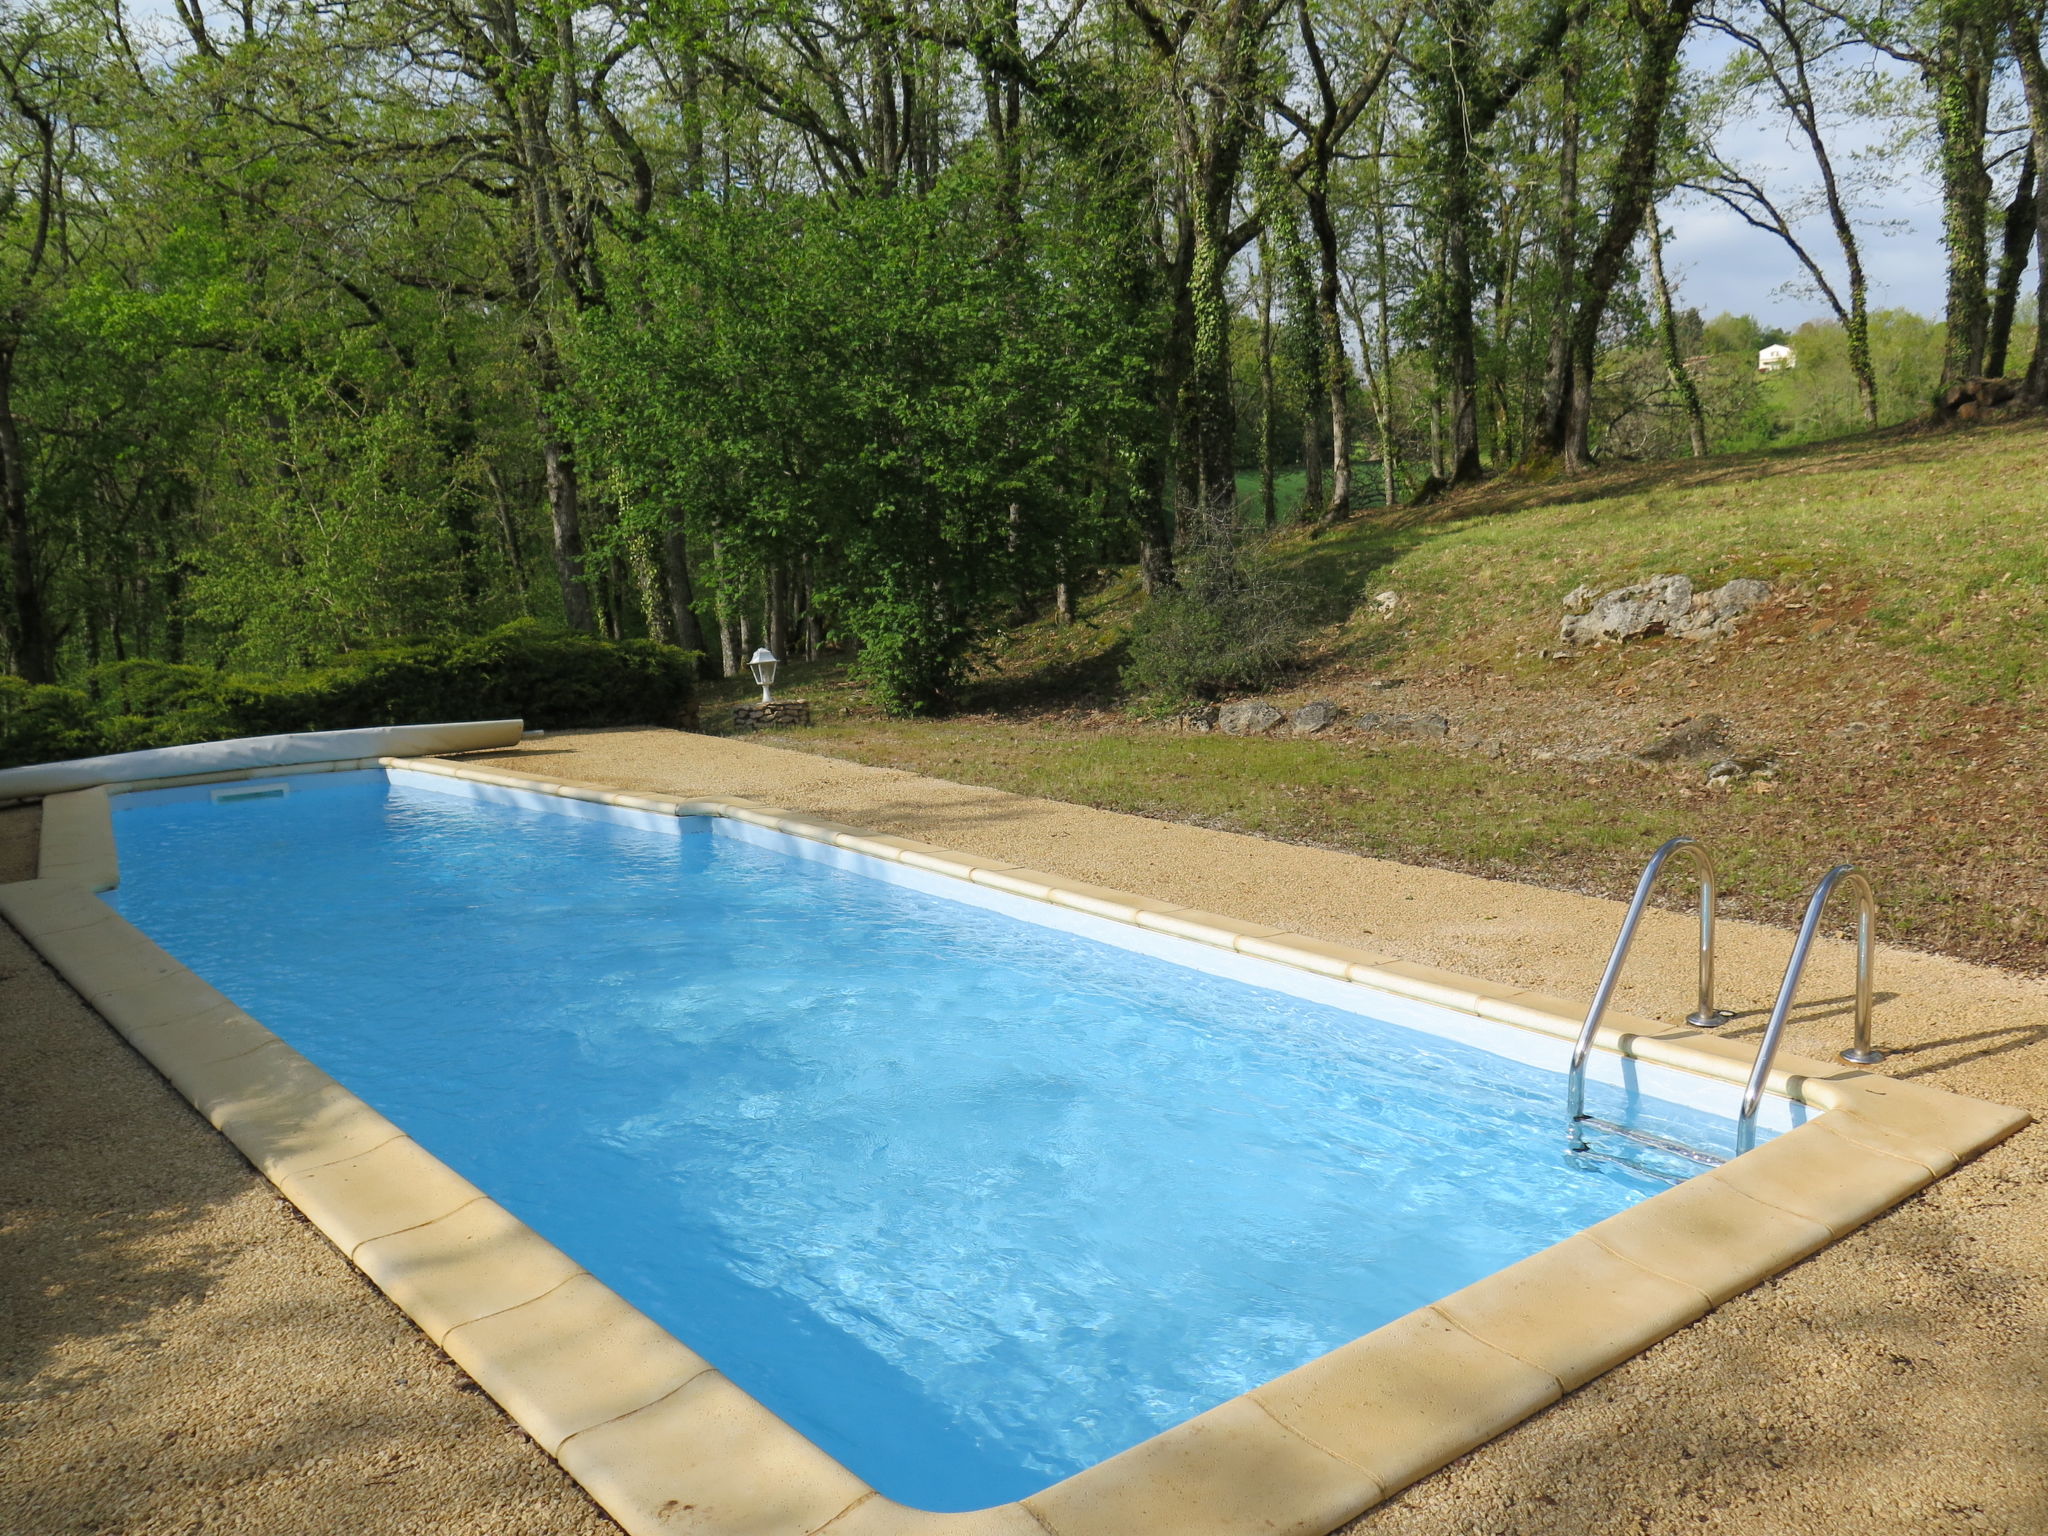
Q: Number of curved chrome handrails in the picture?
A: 2